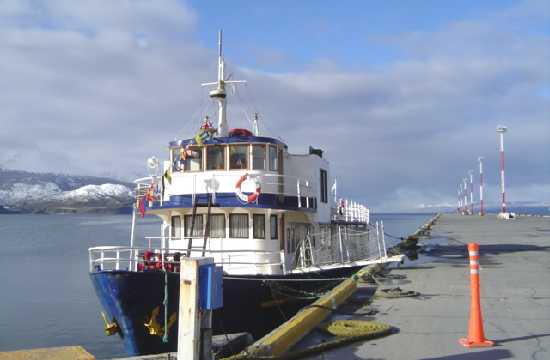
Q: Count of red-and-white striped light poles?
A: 6